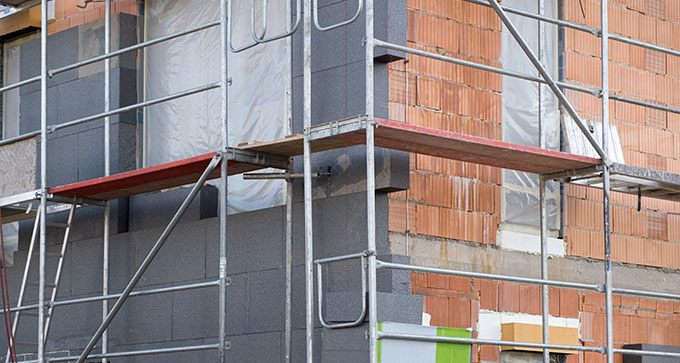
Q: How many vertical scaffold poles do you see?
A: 8